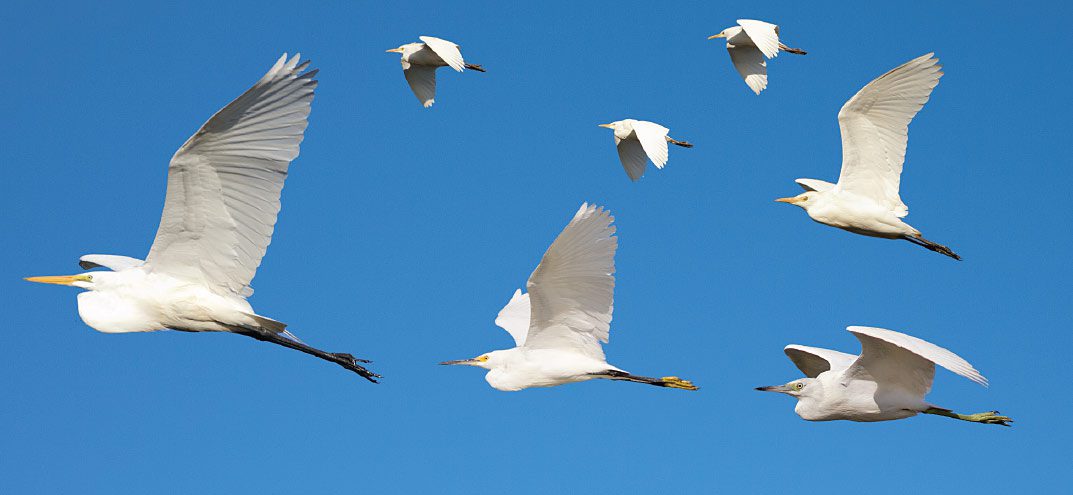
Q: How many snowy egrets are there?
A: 1